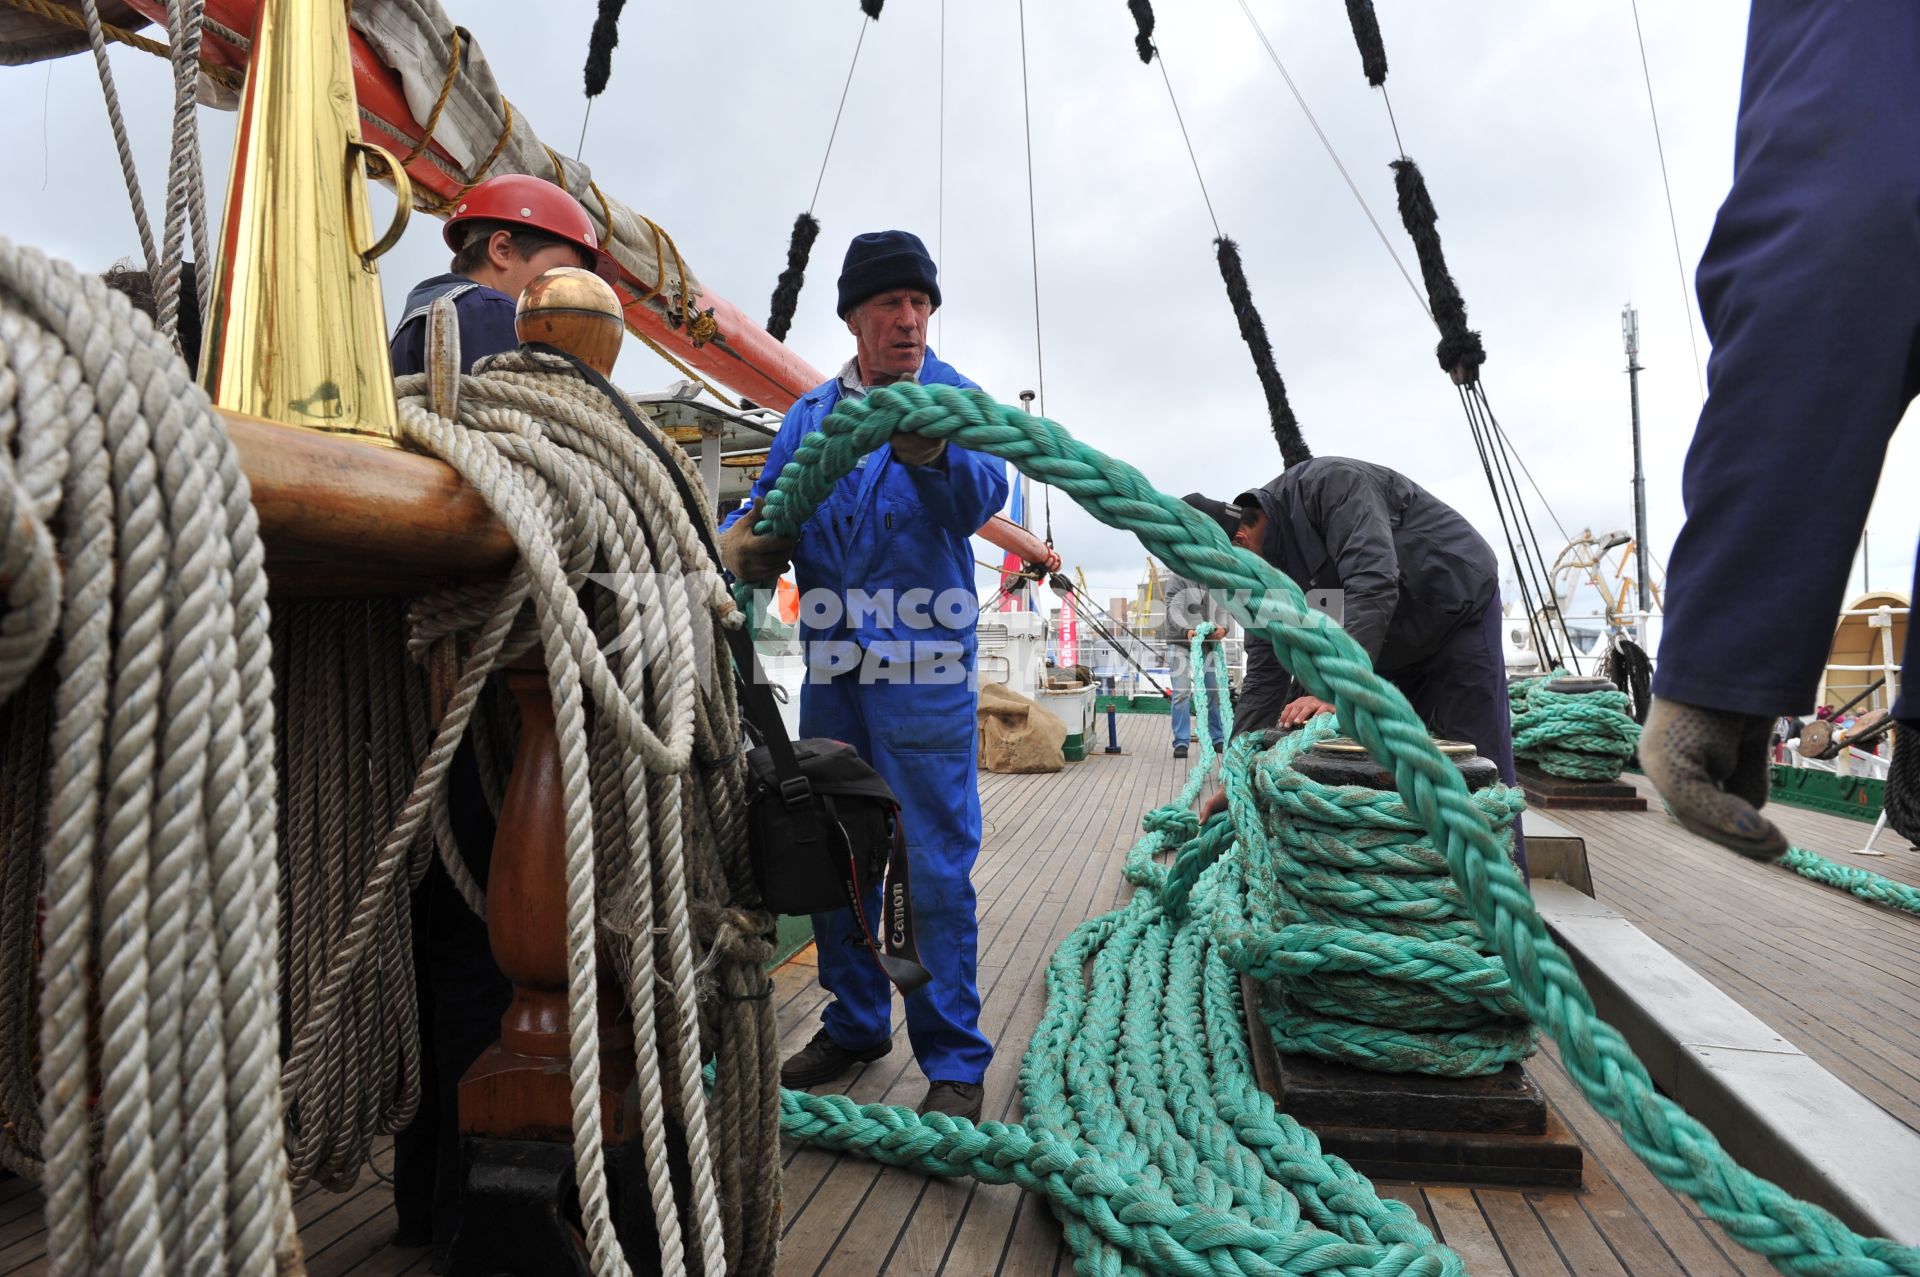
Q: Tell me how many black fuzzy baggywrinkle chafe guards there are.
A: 7